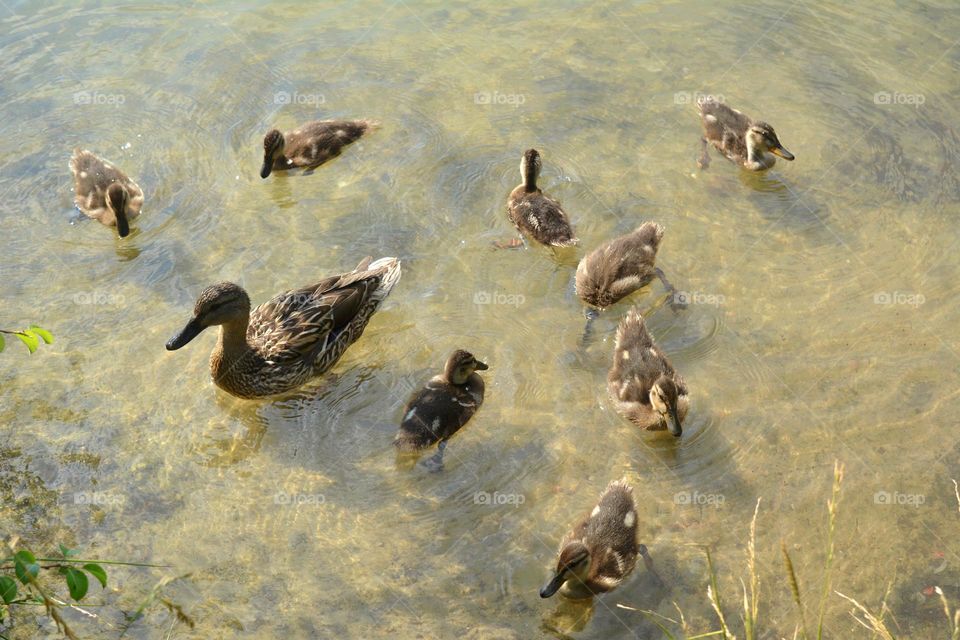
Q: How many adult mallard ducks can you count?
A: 1